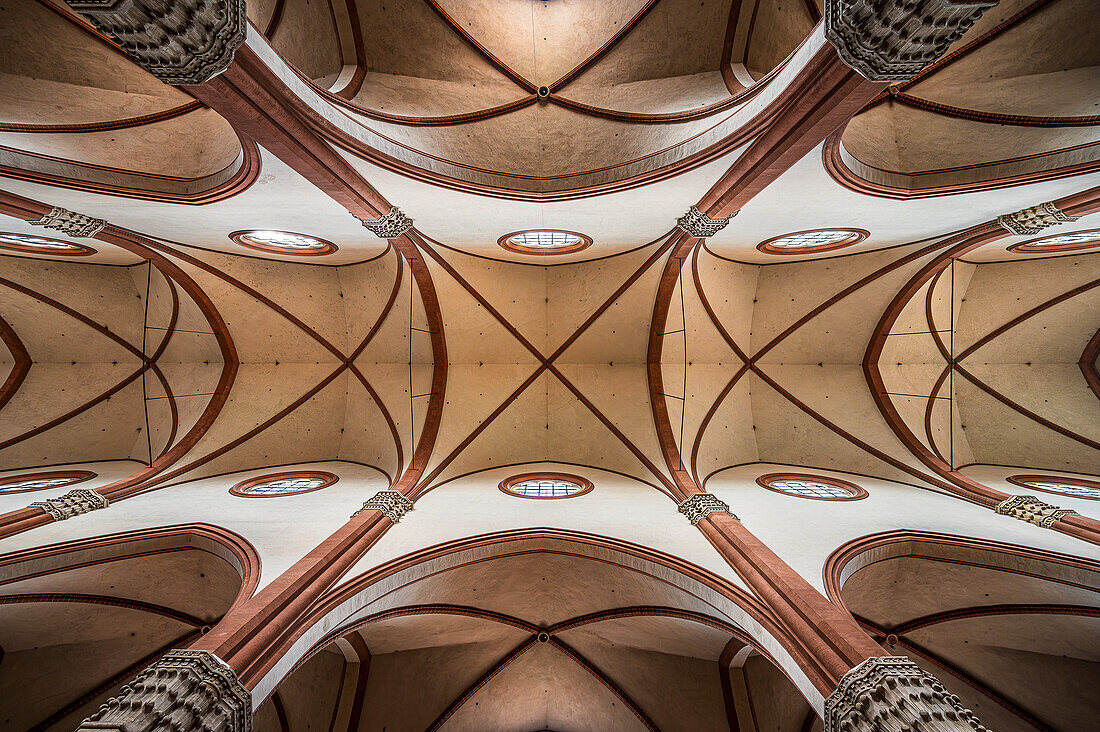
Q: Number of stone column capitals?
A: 12